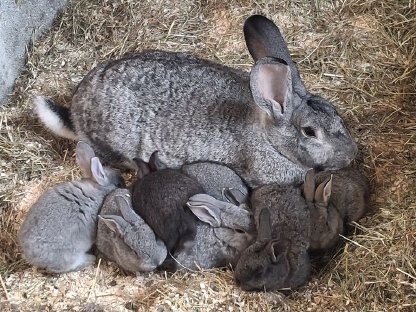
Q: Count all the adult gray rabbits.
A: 1